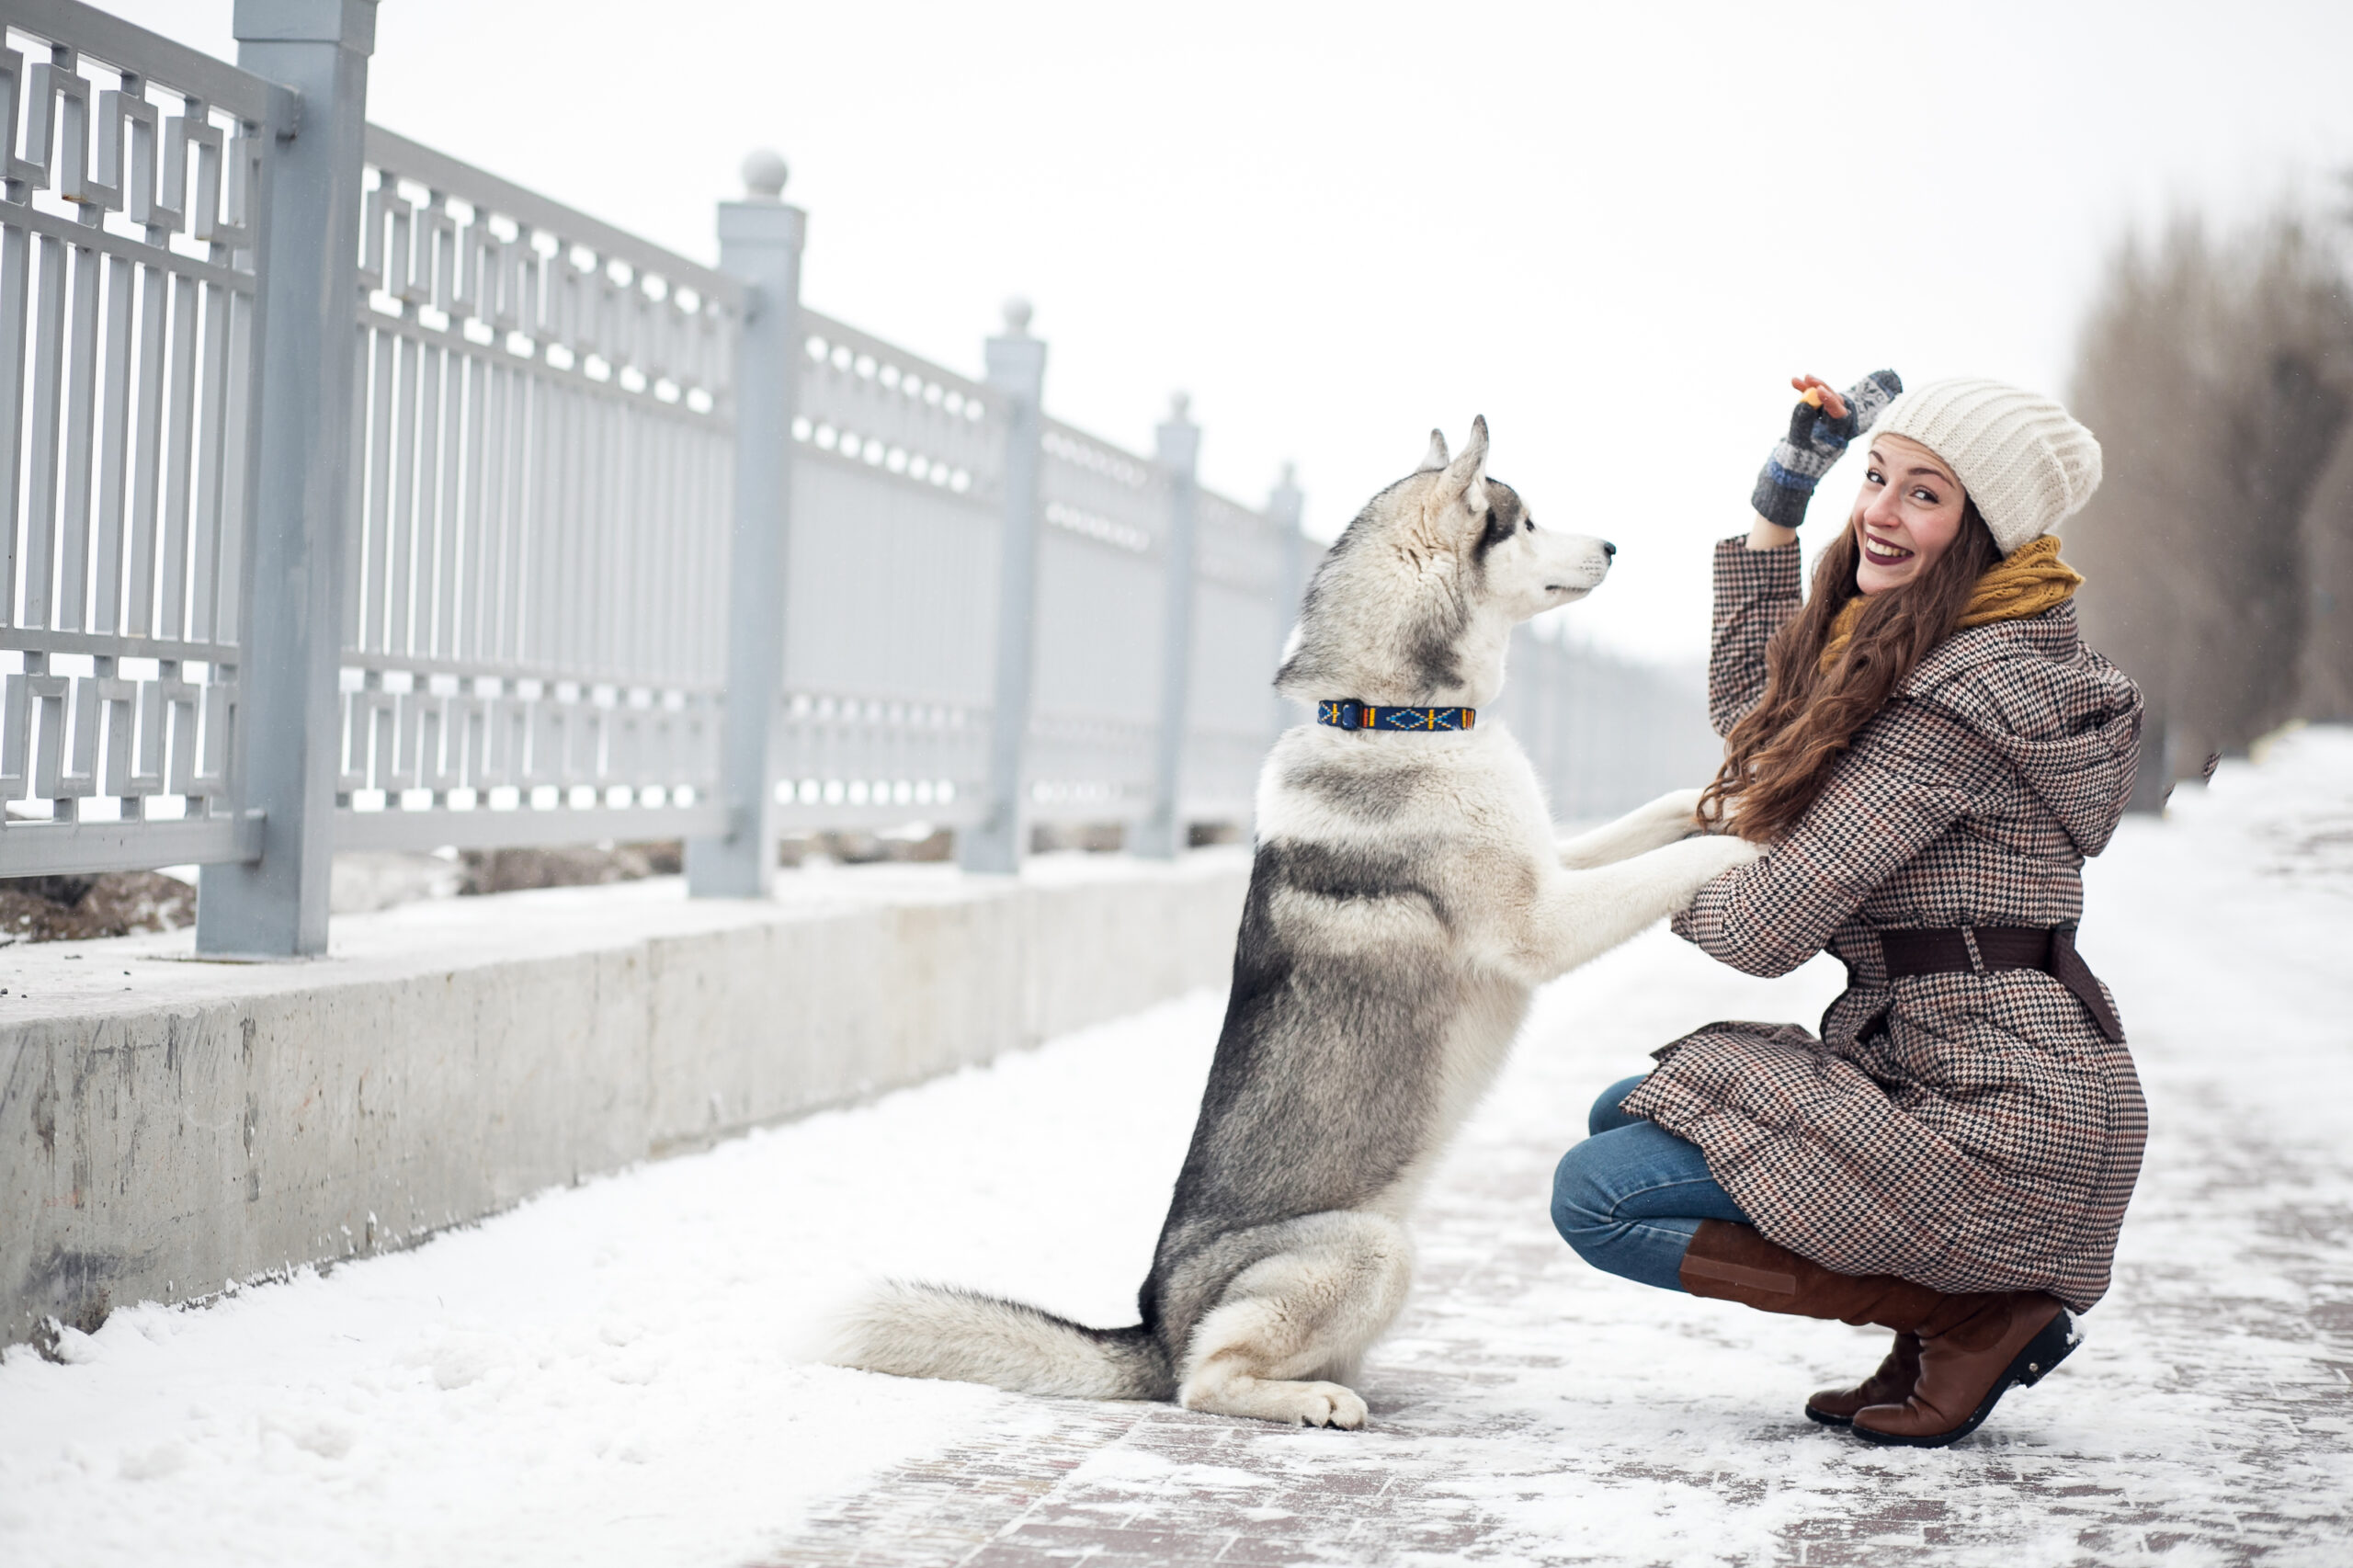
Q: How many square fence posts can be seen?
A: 5